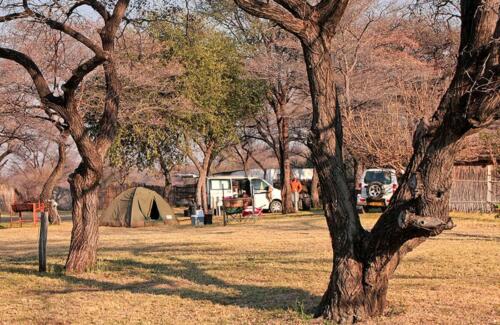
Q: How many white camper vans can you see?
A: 1